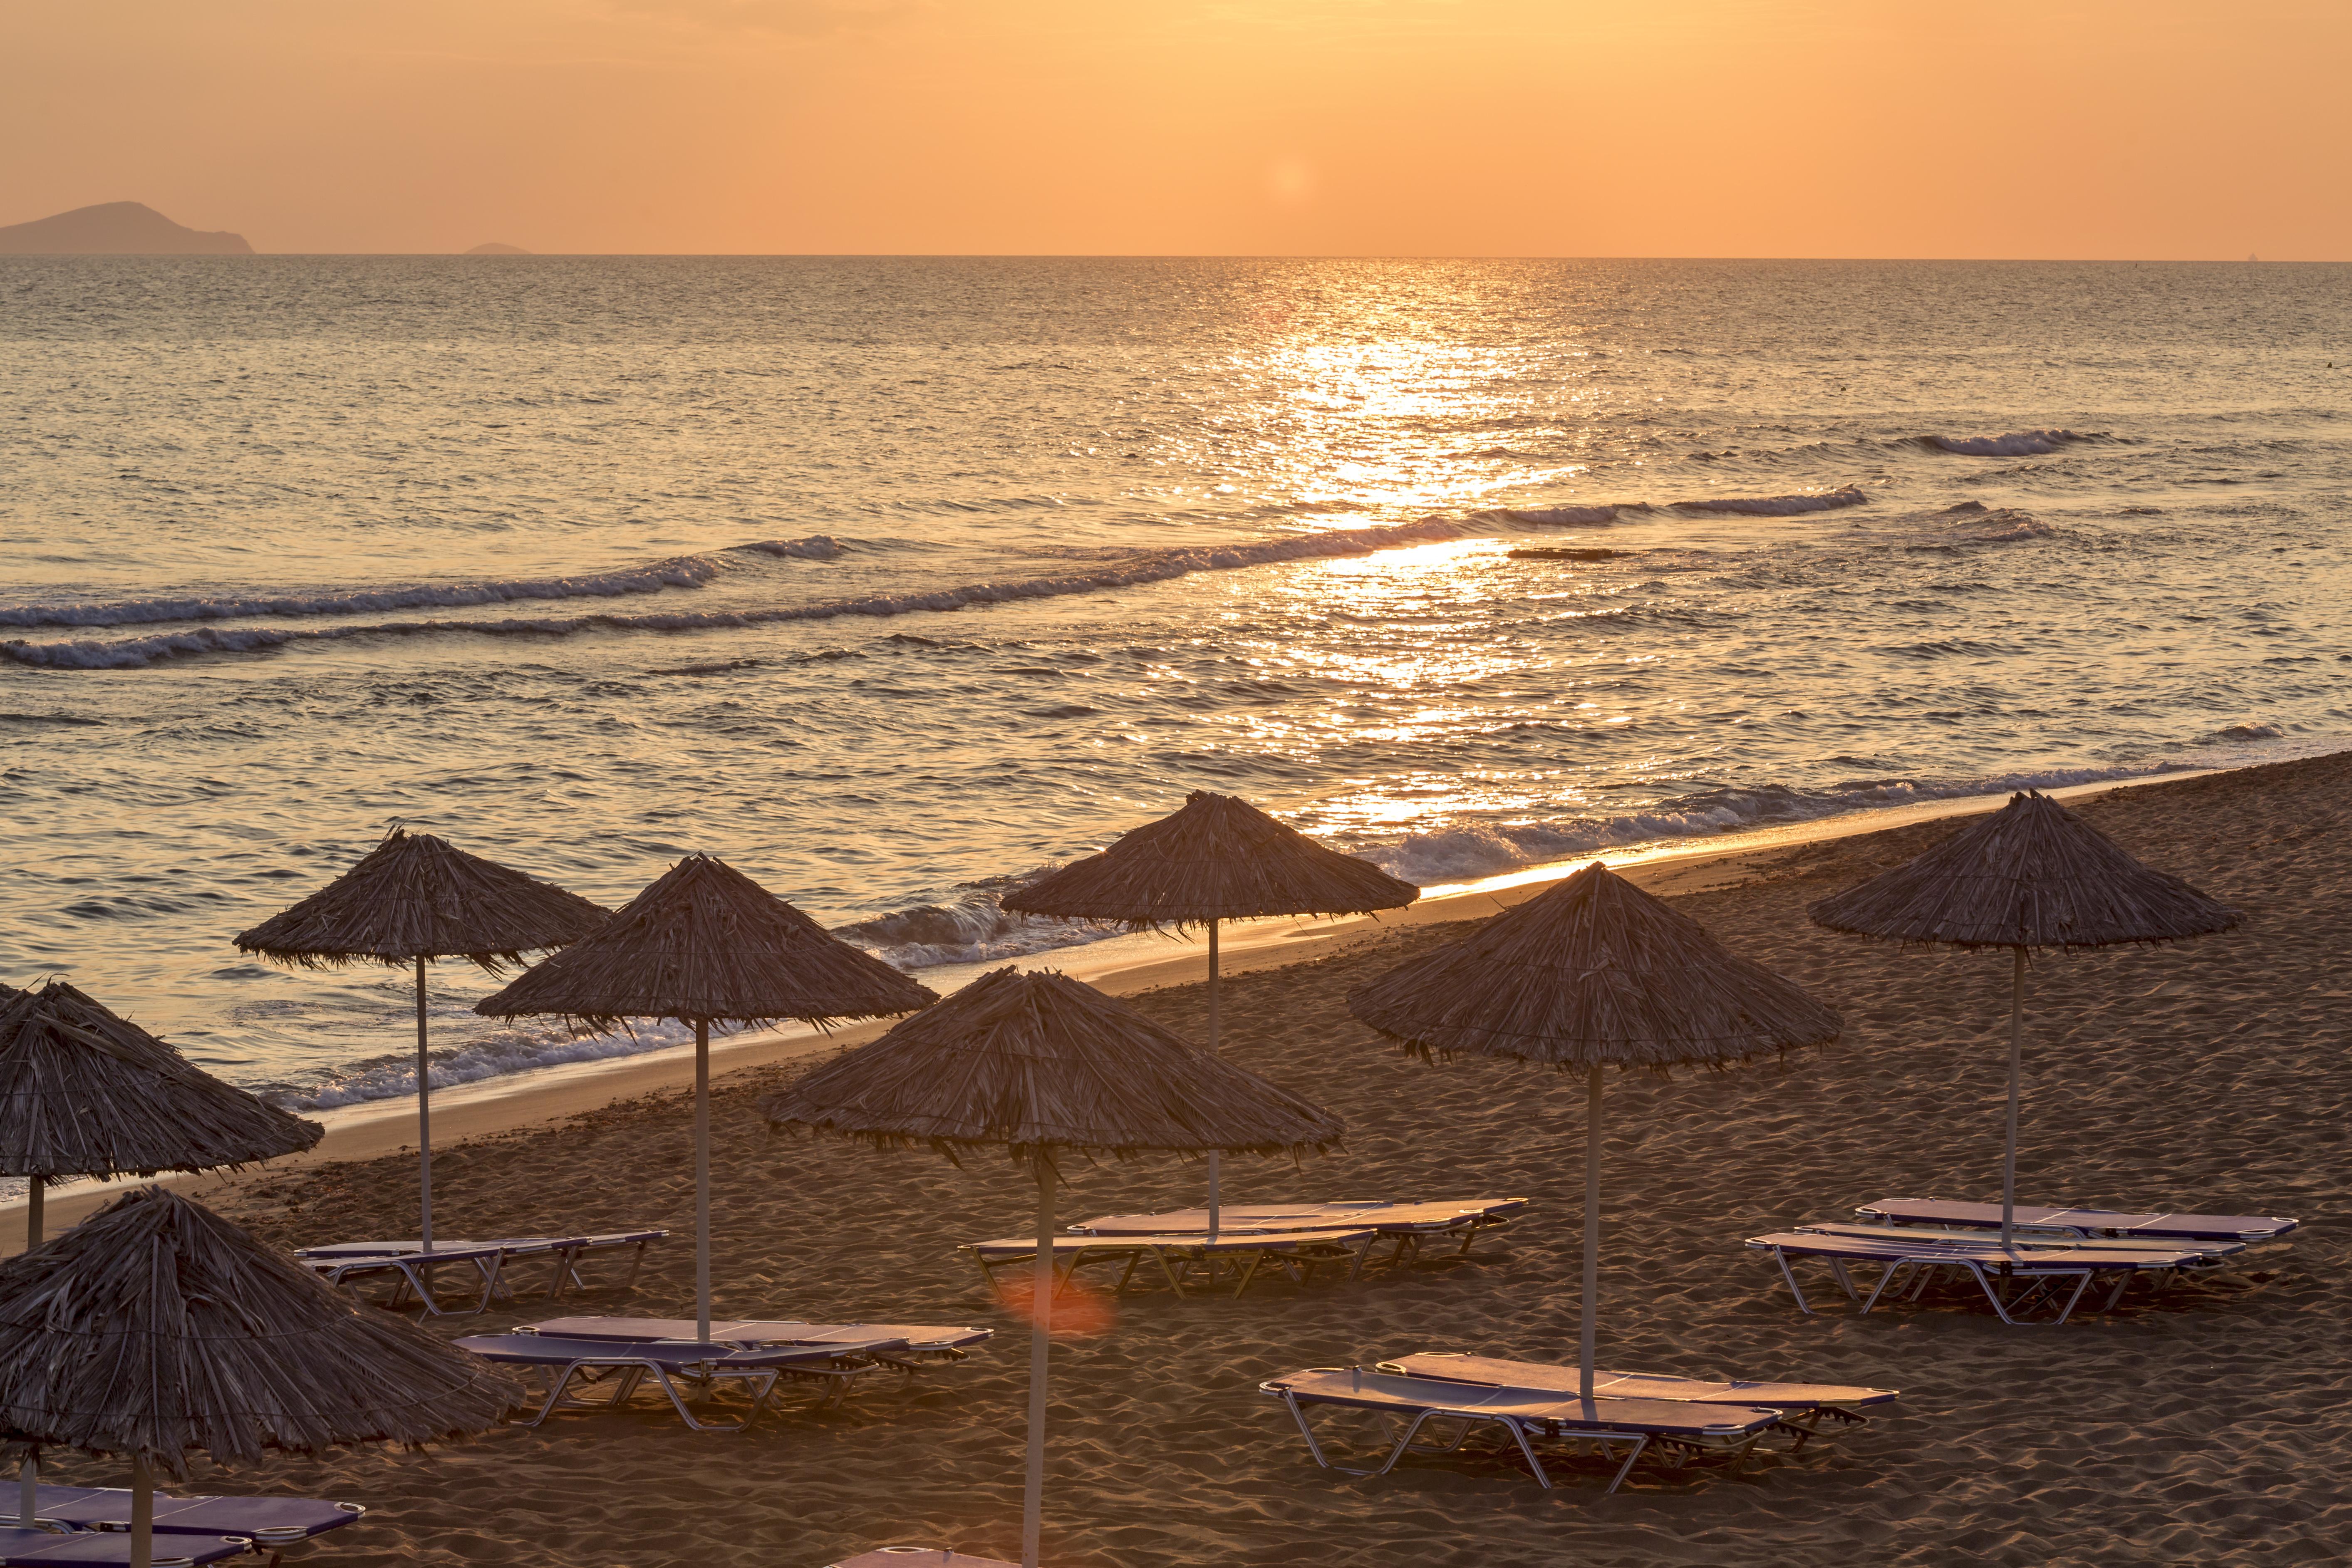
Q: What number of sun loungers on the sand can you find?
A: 15